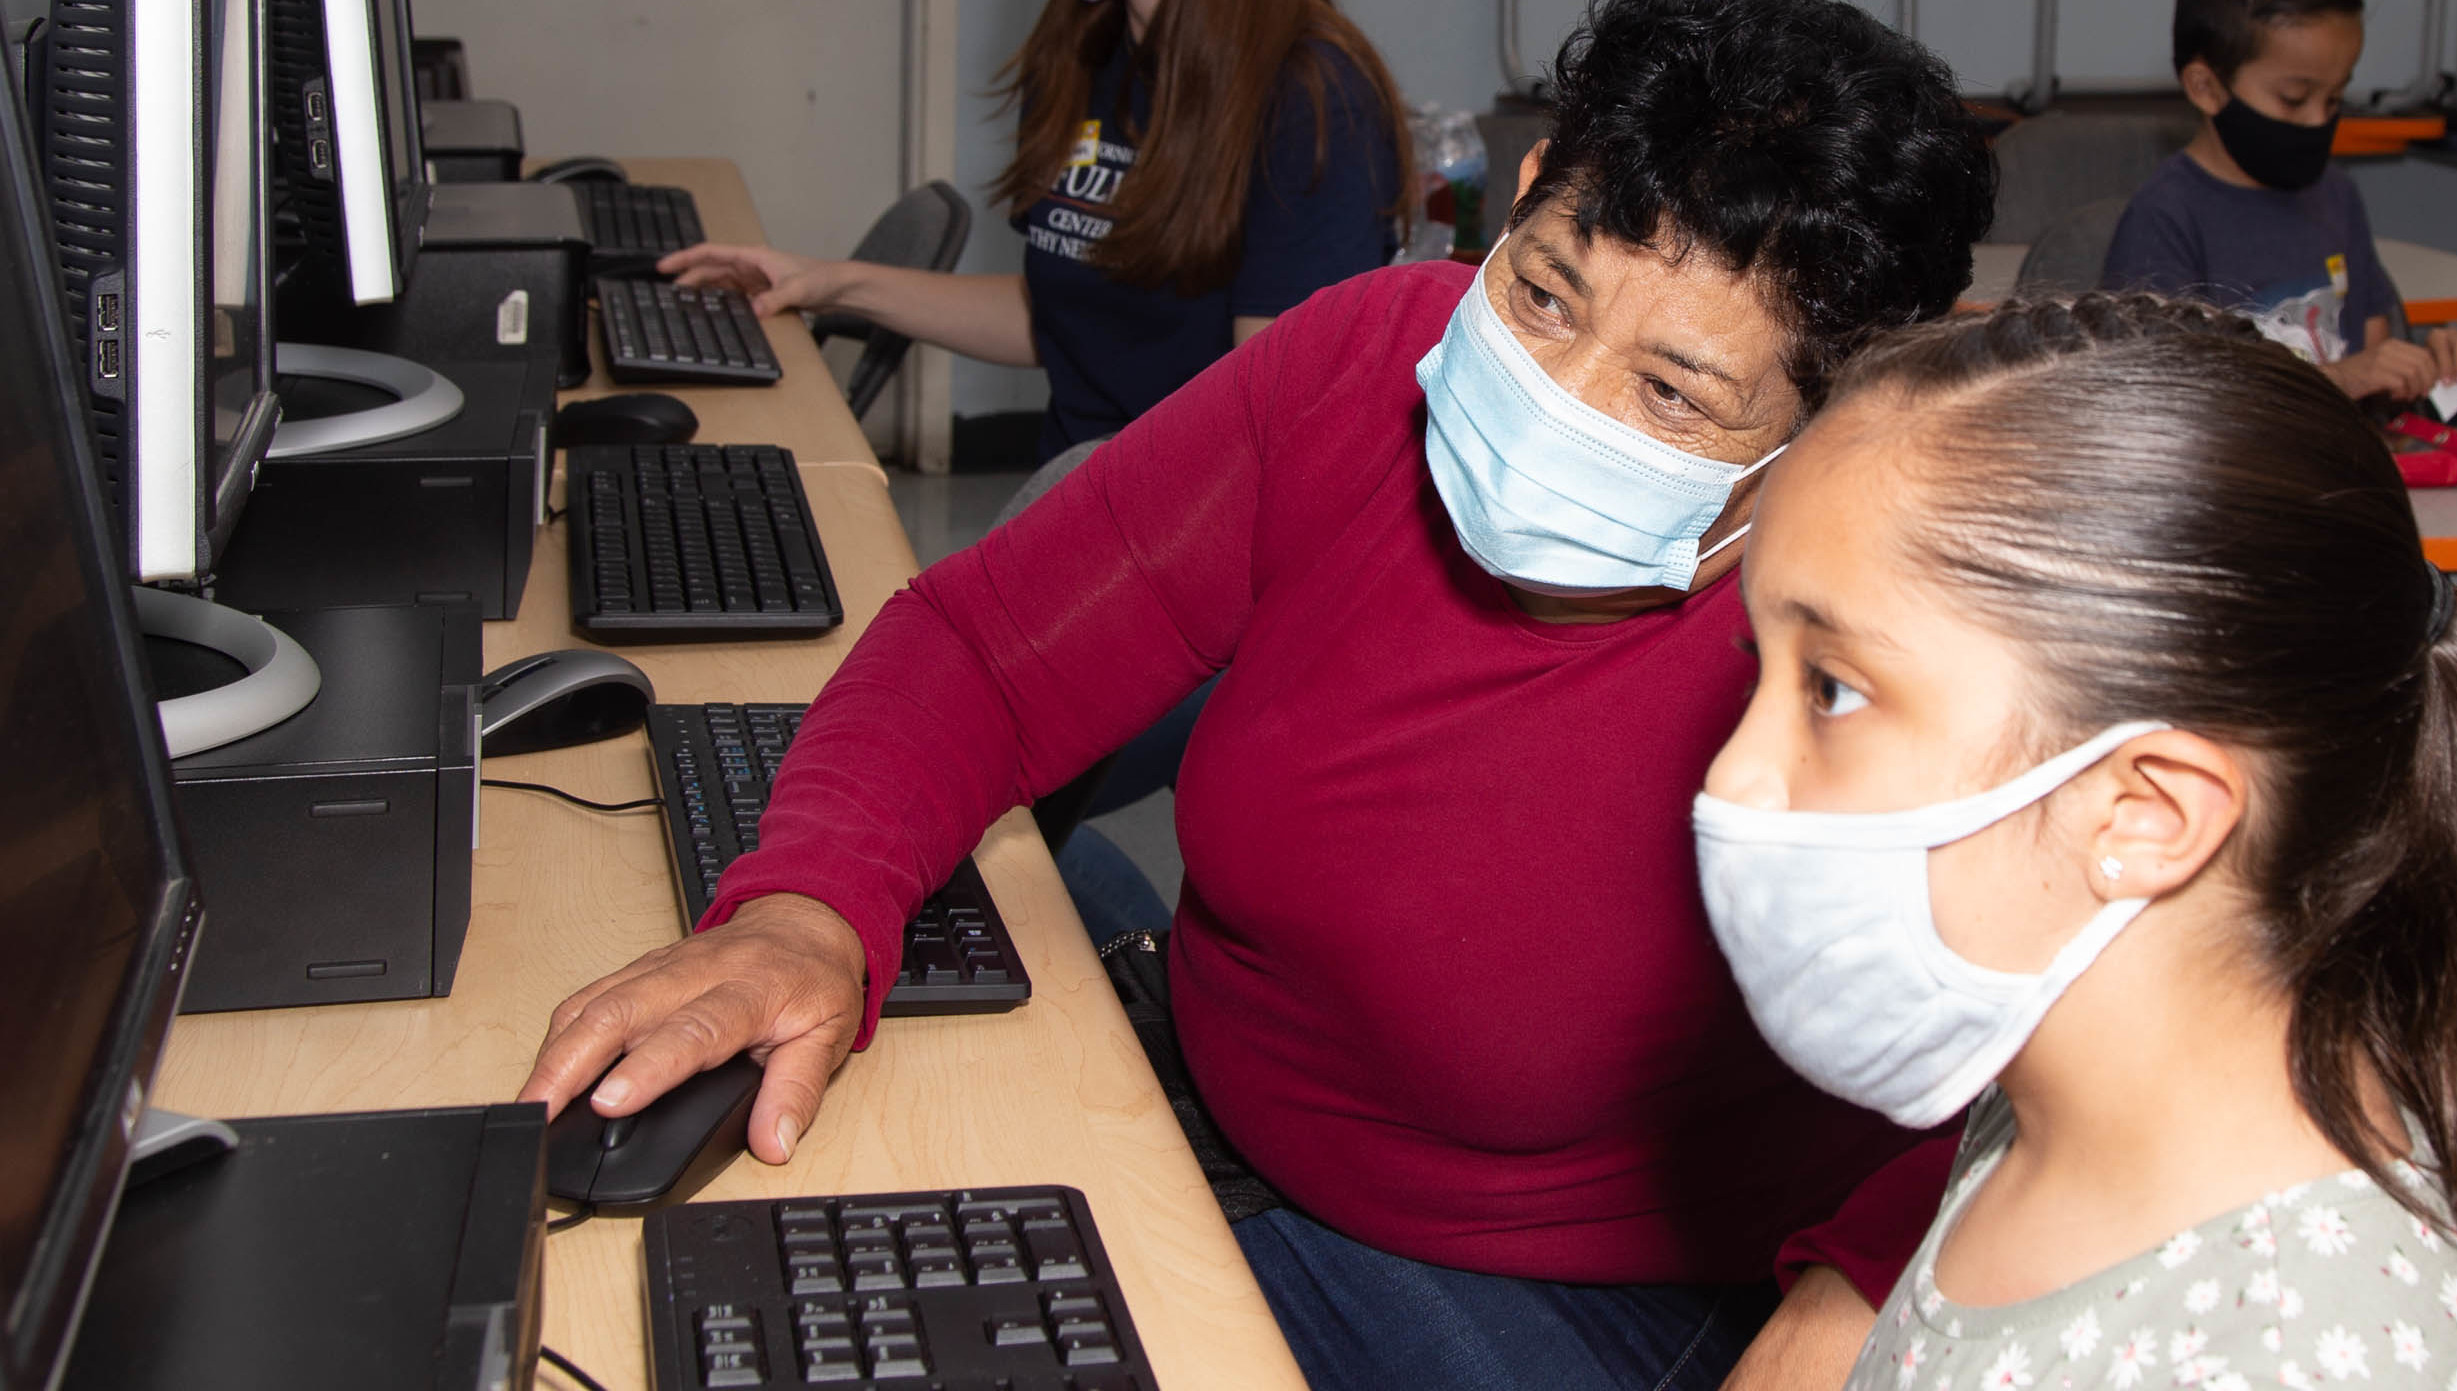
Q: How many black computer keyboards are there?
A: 5